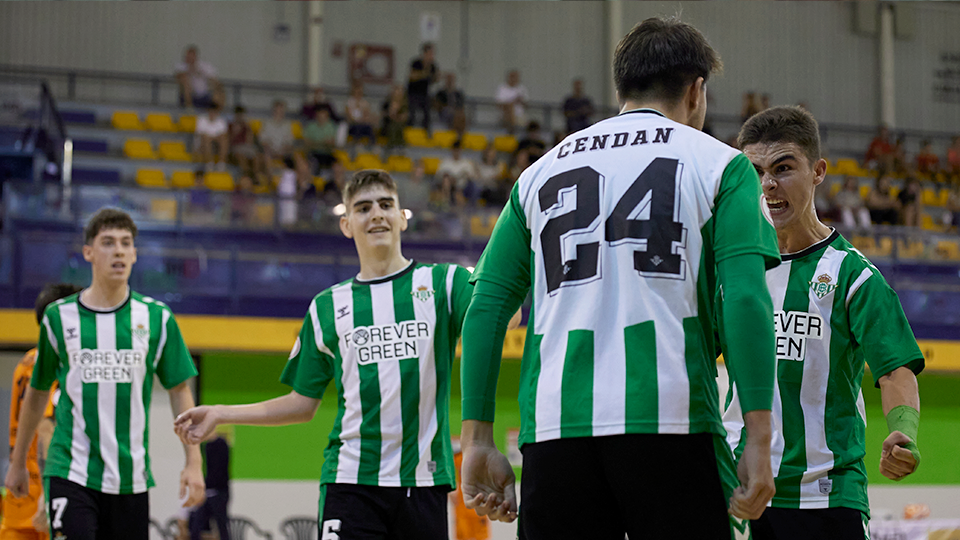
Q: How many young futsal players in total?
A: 4